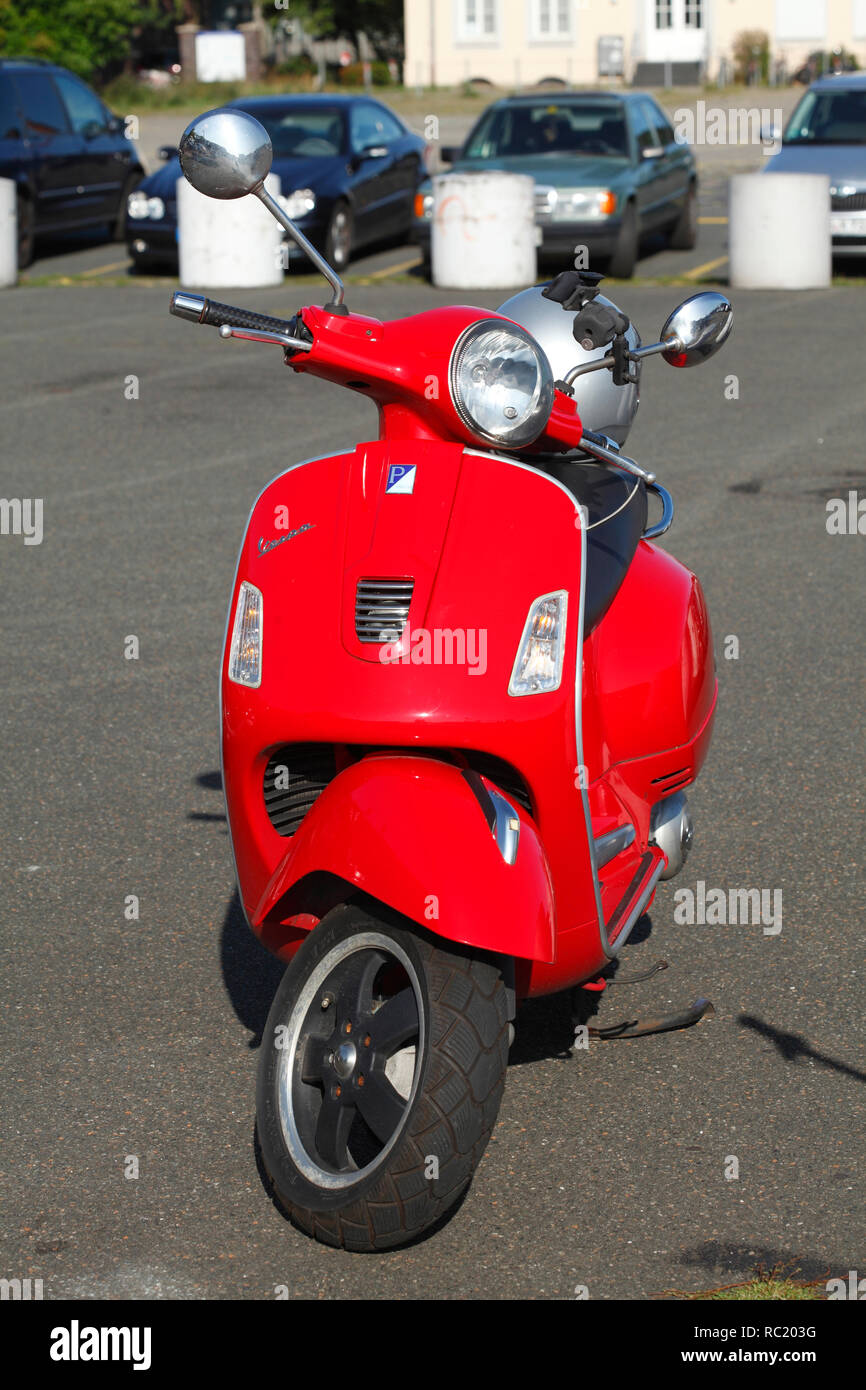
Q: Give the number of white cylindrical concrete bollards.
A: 4